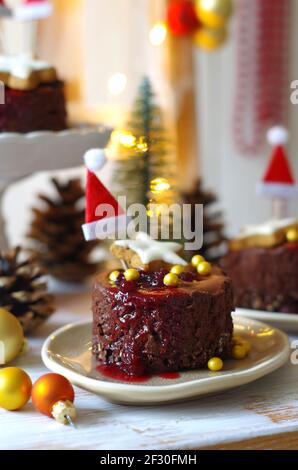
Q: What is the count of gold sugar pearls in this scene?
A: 11